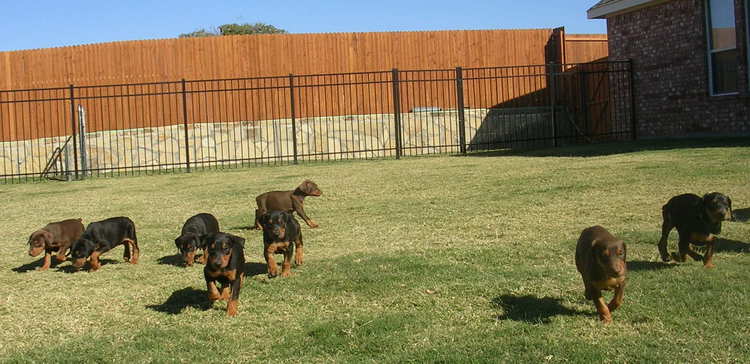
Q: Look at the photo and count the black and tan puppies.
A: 5